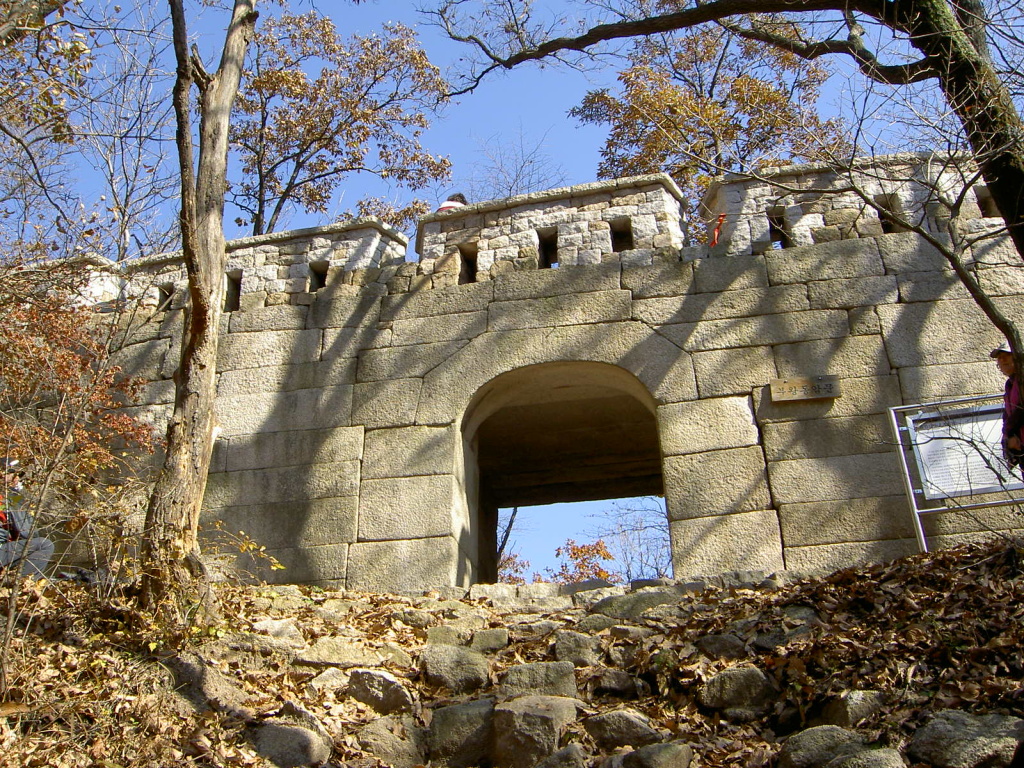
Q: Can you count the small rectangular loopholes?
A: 9